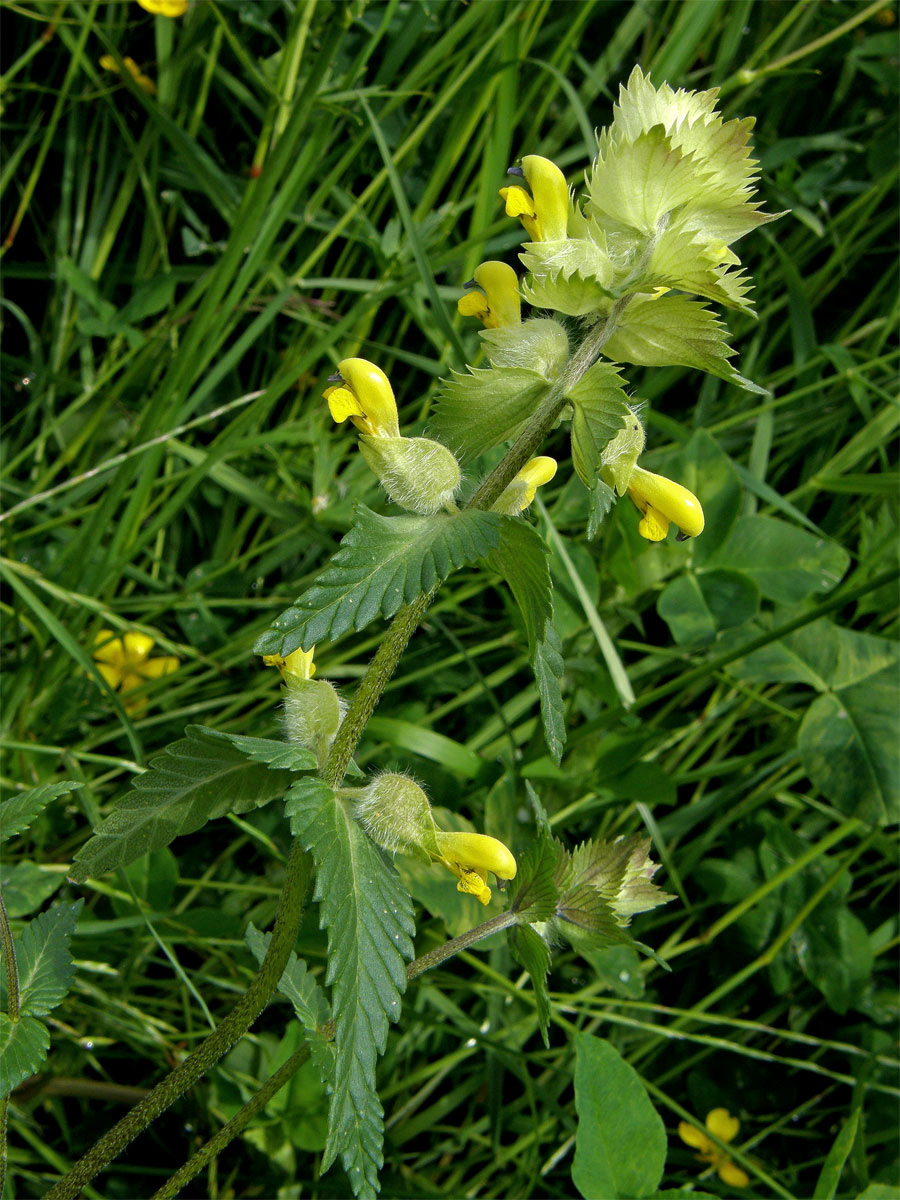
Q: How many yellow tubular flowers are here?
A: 7